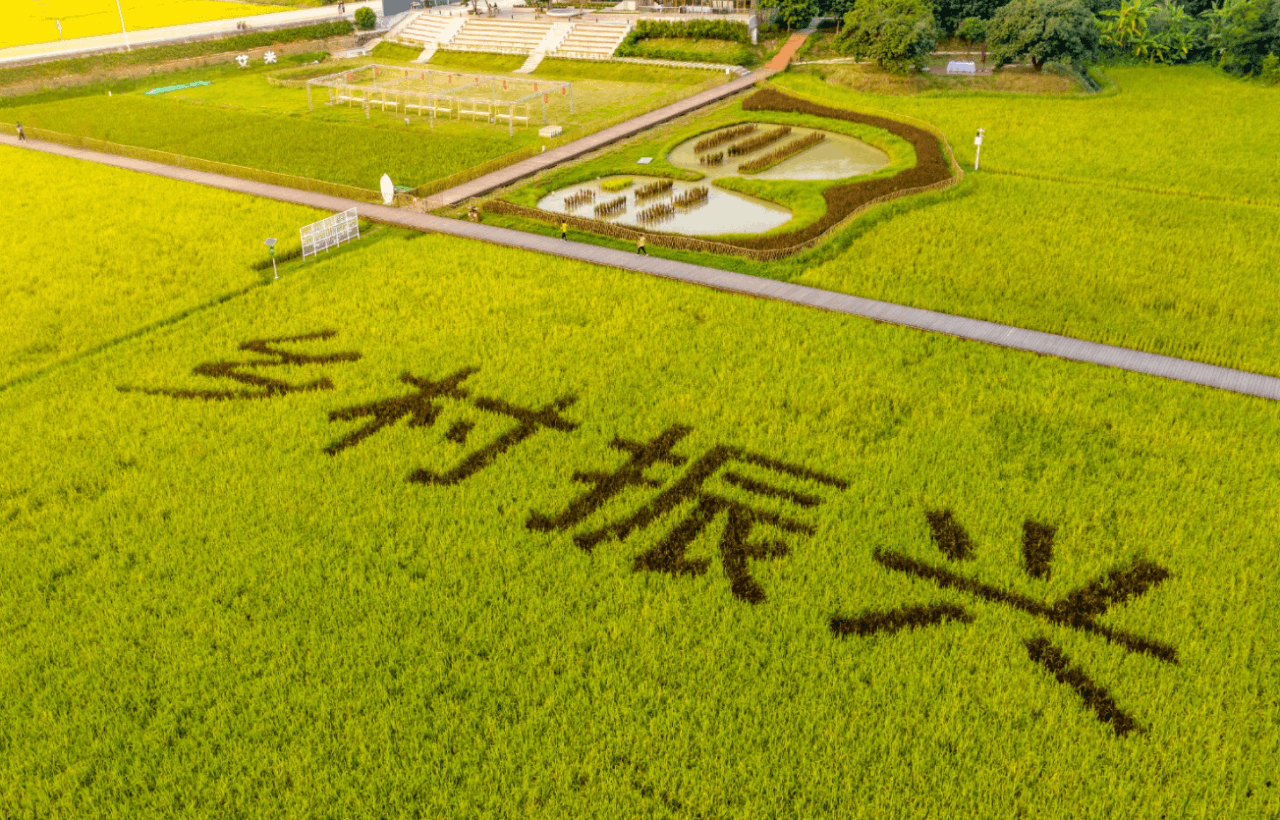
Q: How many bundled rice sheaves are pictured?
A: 0